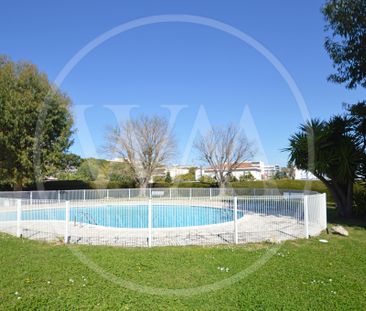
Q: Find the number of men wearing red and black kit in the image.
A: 0